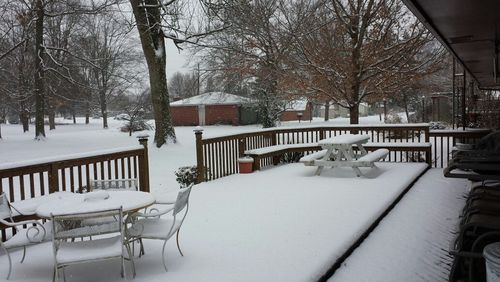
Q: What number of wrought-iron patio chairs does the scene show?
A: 4